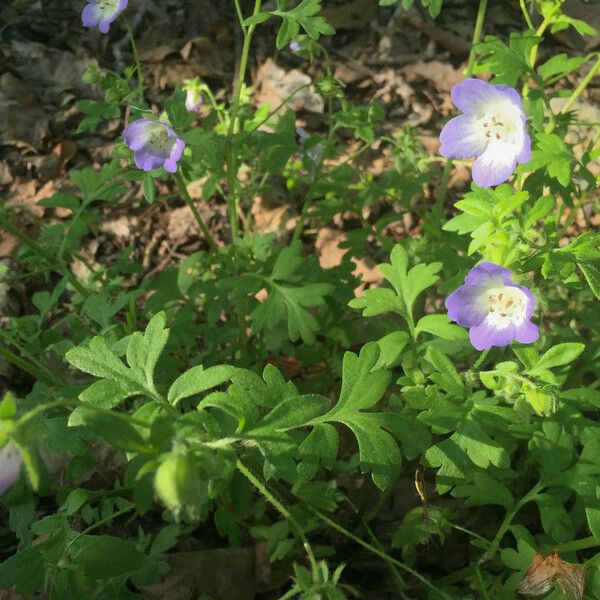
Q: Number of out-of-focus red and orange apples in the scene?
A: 0